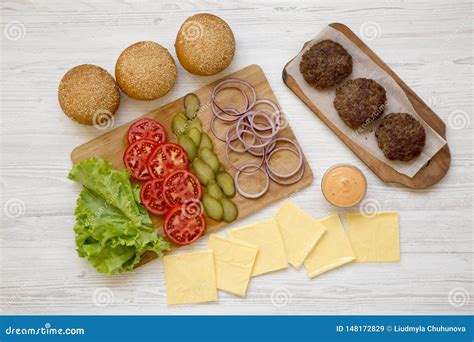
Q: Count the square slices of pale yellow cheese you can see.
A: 6